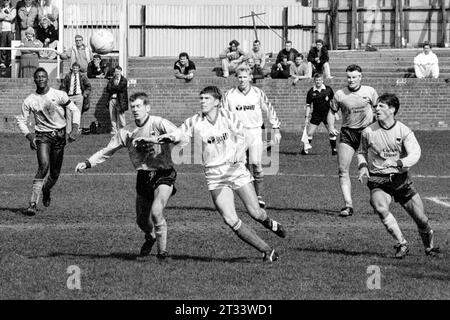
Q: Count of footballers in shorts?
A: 6